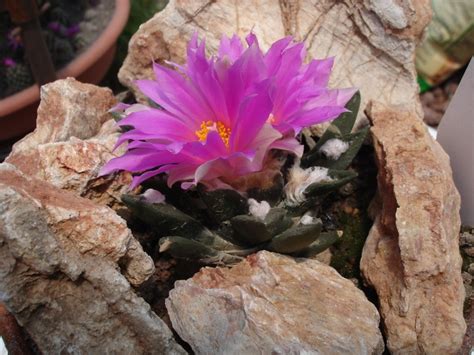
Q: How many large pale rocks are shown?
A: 5